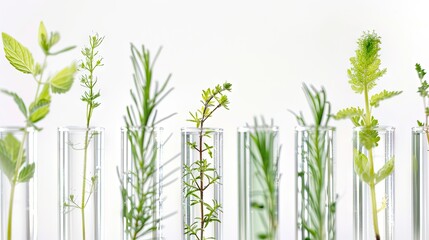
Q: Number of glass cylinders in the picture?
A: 8